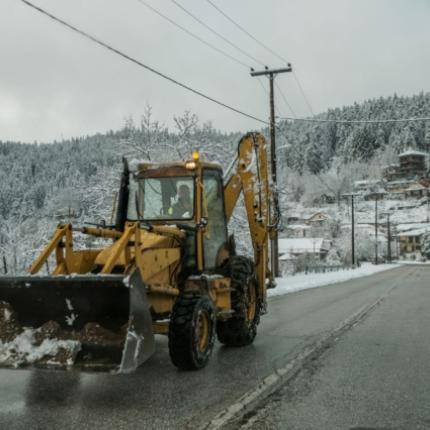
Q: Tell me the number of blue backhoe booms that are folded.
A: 0